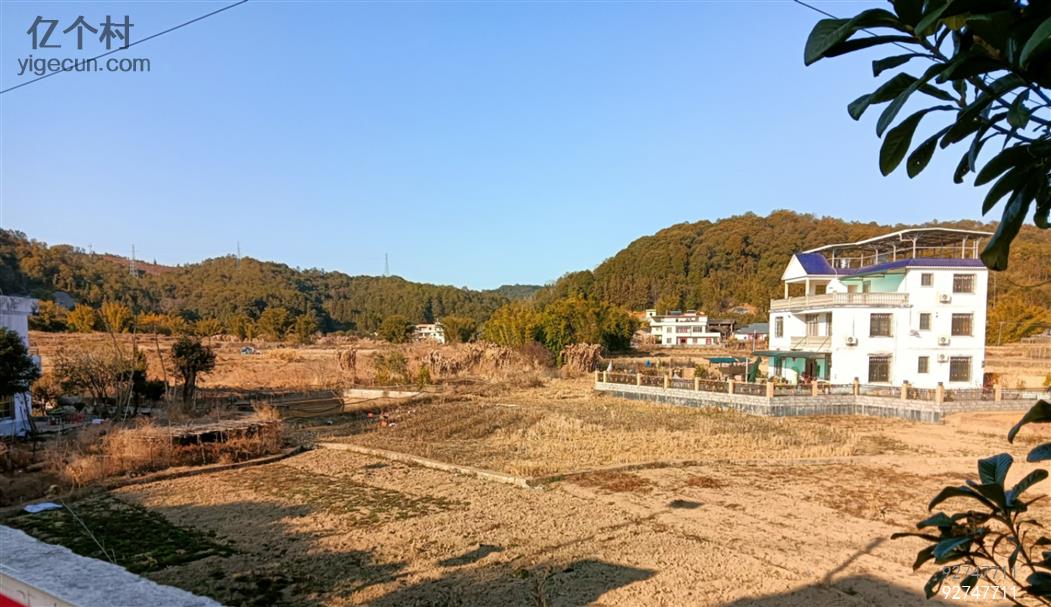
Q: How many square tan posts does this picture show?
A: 12